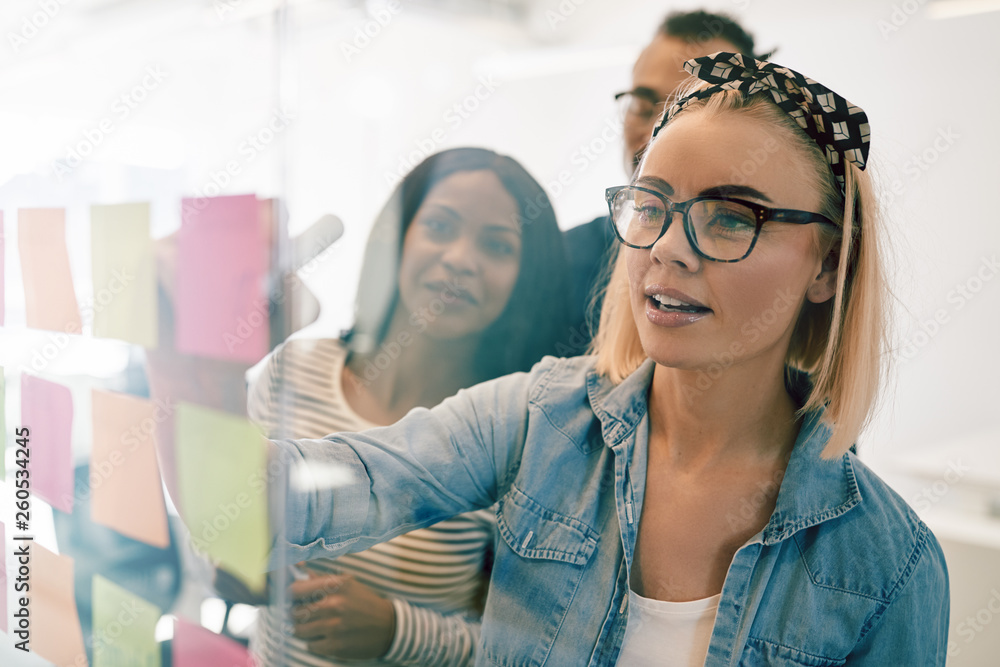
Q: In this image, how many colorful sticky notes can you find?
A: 12